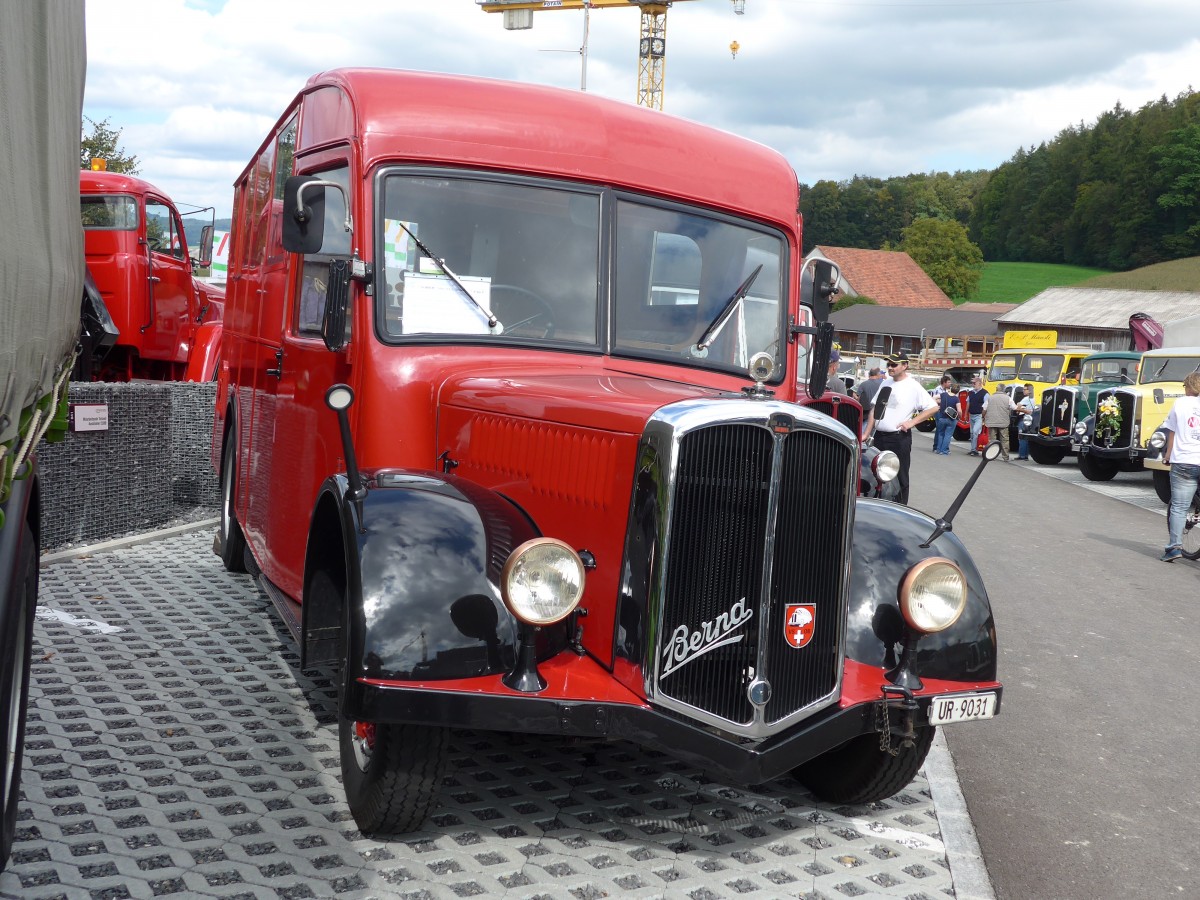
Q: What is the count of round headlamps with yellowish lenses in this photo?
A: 2